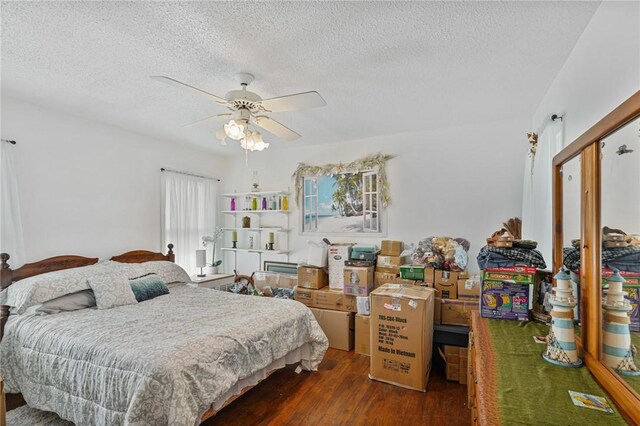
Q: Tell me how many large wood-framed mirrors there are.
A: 1